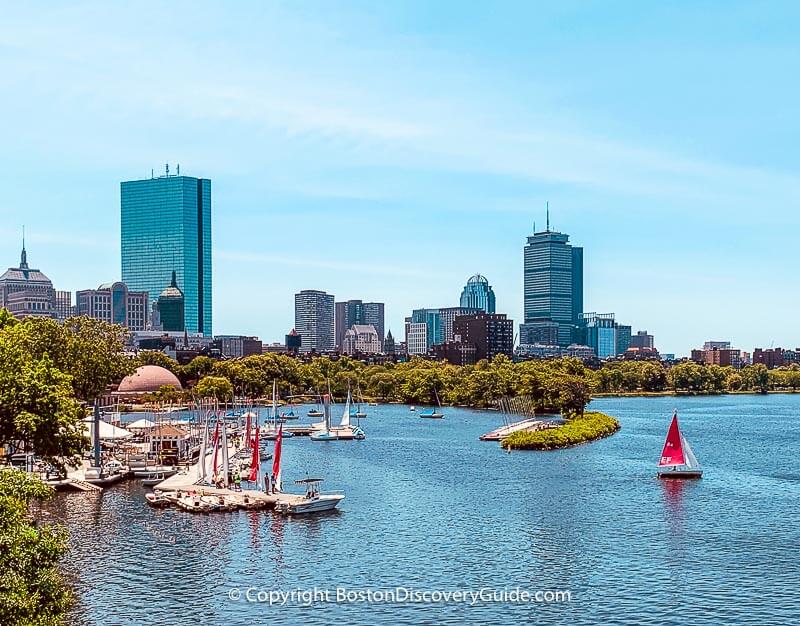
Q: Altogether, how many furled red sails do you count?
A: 4